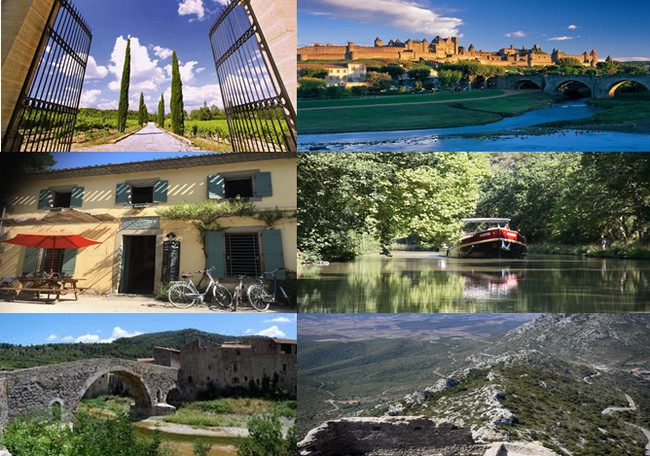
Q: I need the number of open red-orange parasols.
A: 1